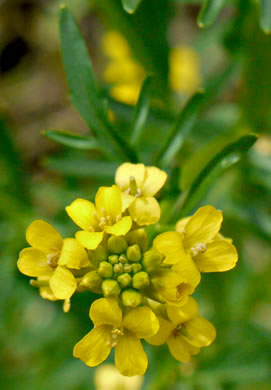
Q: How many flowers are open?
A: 6